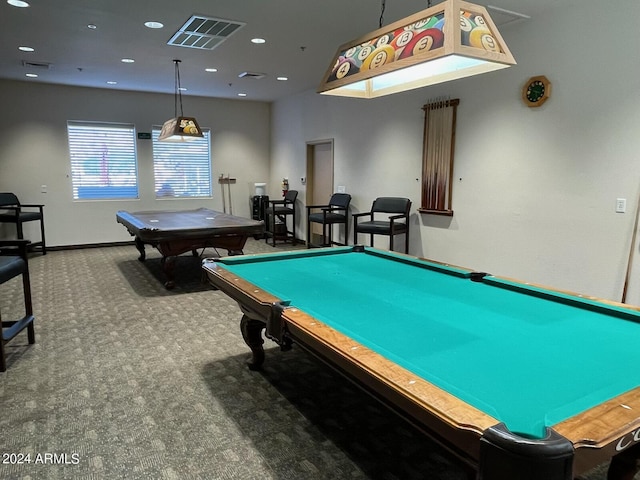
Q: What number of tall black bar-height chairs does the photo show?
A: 5